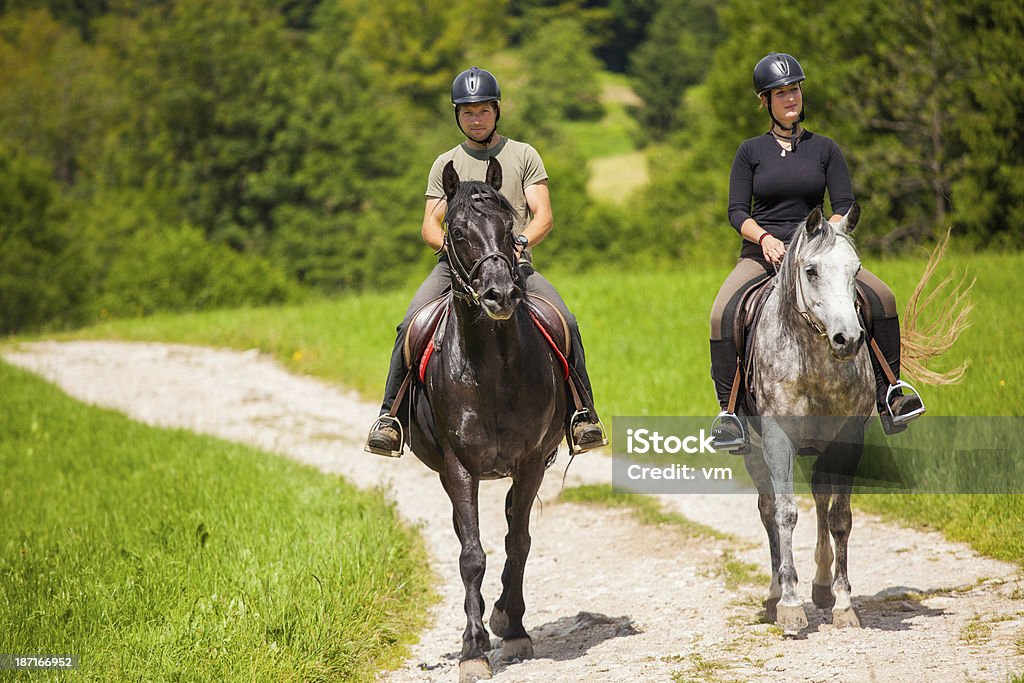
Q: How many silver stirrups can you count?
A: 4